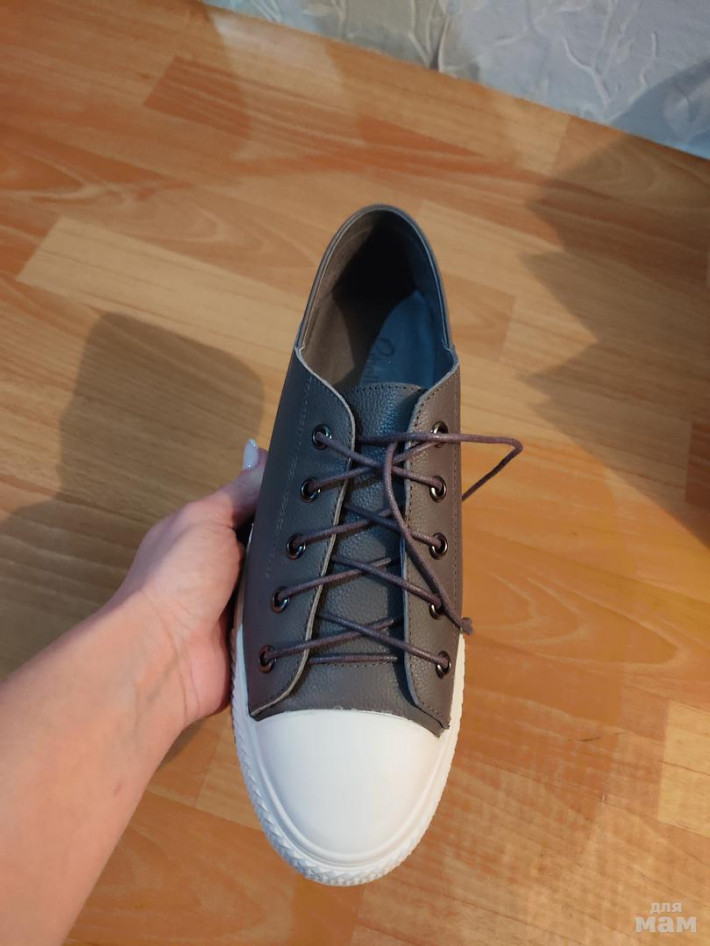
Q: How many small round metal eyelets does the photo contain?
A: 10